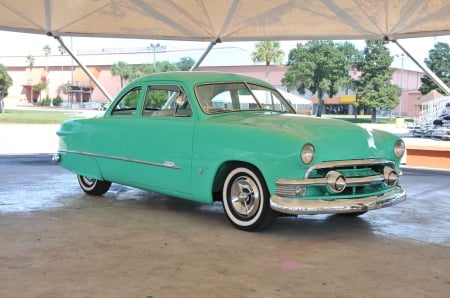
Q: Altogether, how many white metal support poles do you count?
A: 3